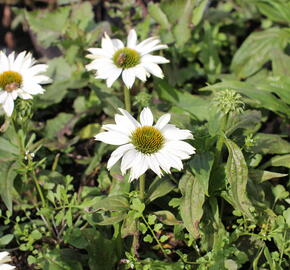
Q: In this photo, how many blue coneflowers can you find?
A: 0